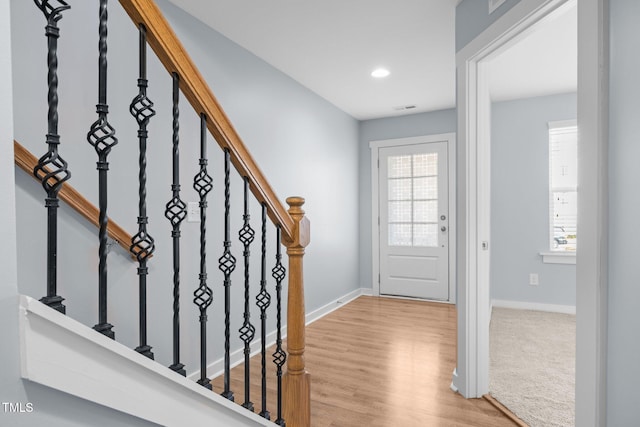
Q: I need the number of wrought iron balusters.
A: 9